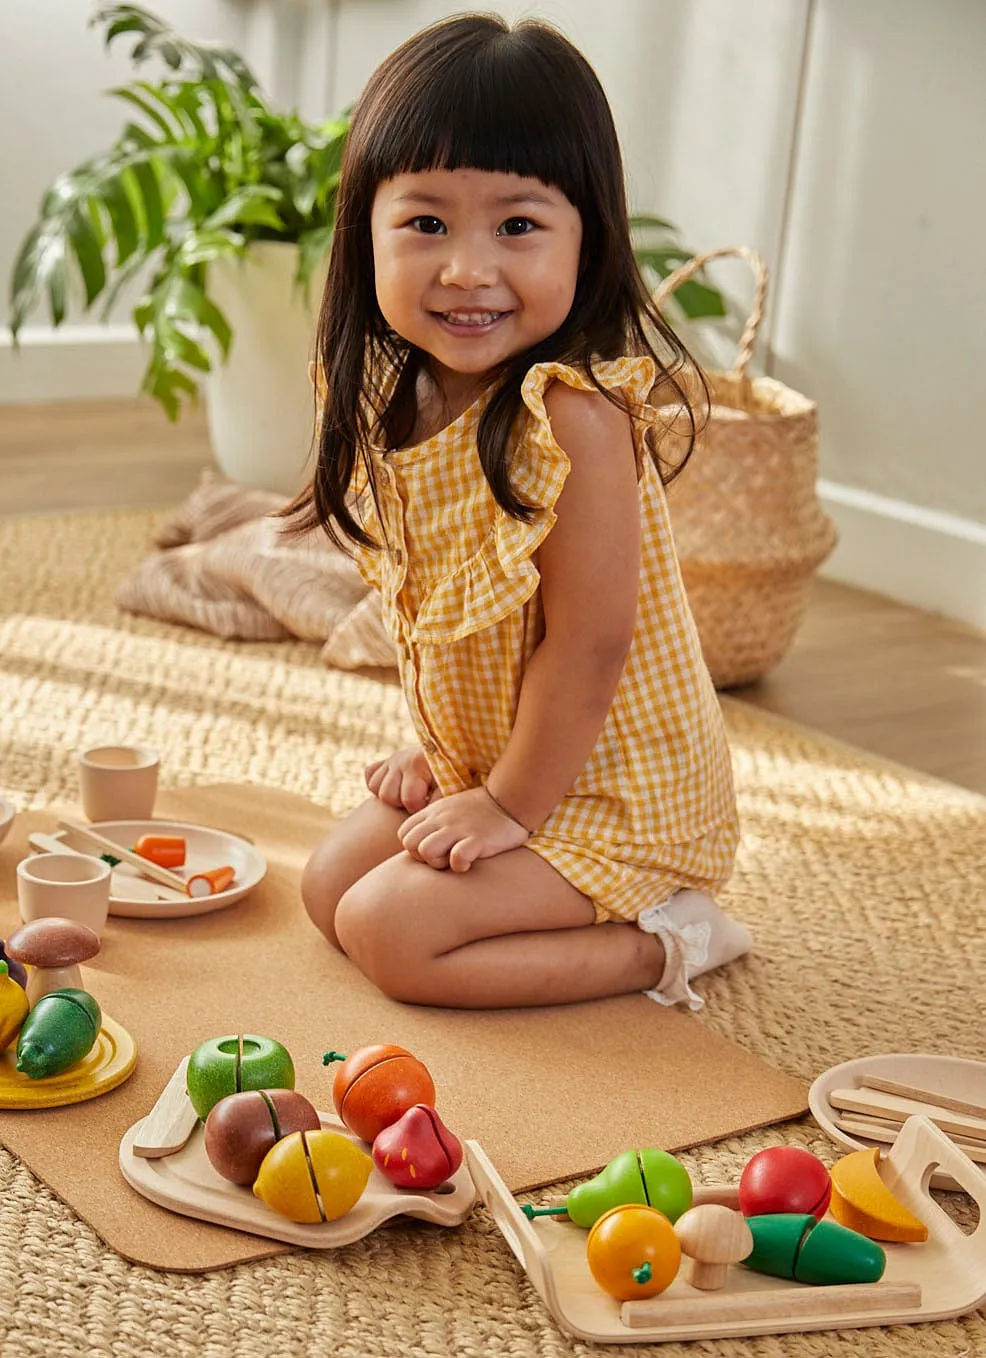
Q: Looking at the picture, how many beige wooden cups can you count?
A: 2